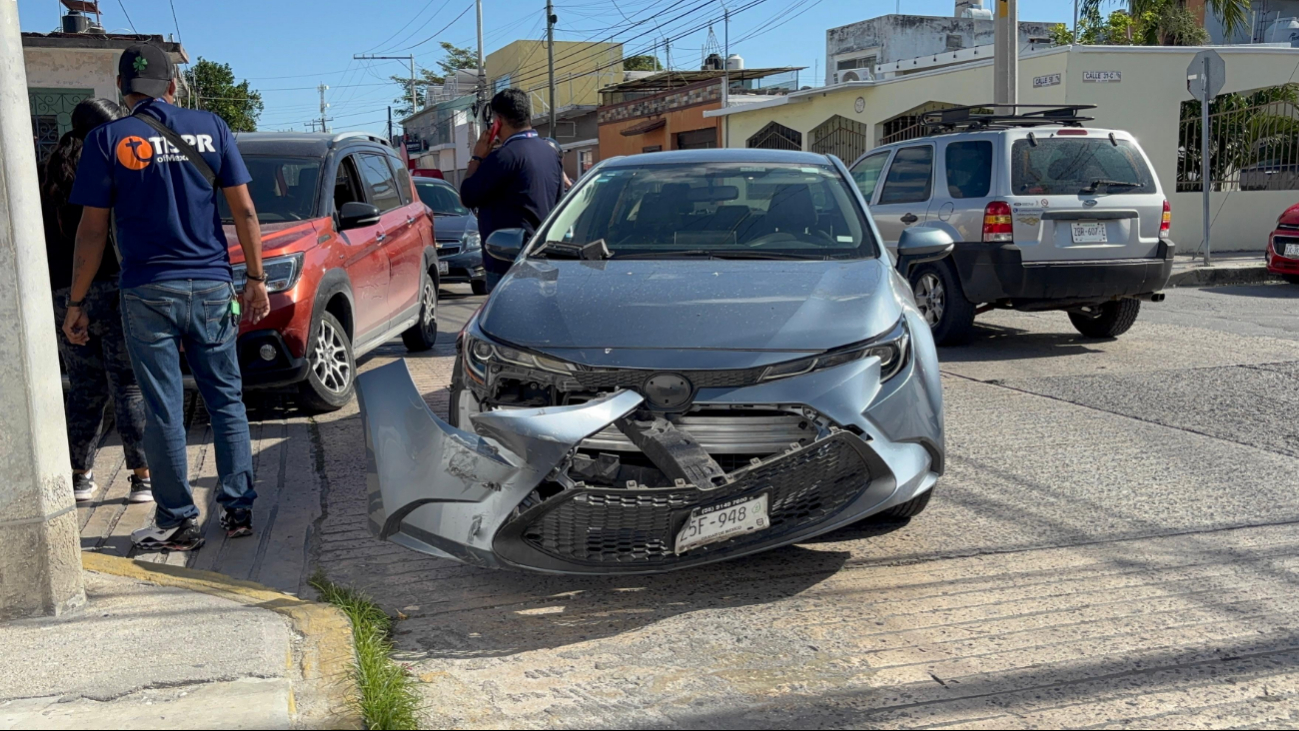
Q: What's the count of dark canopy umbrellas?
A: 0